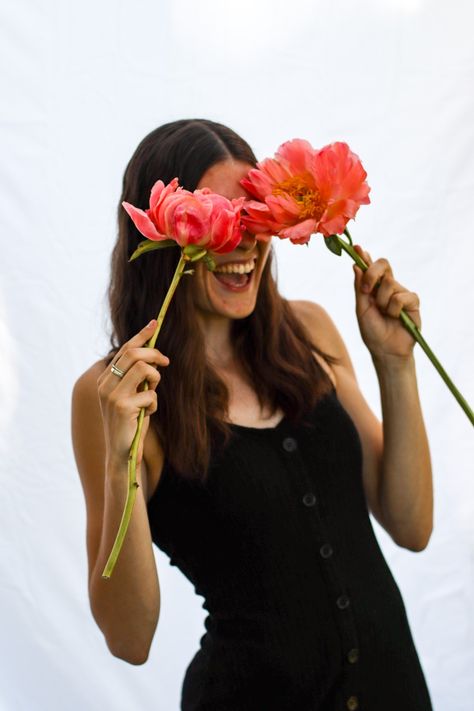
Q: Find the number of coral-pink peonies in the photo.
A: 2